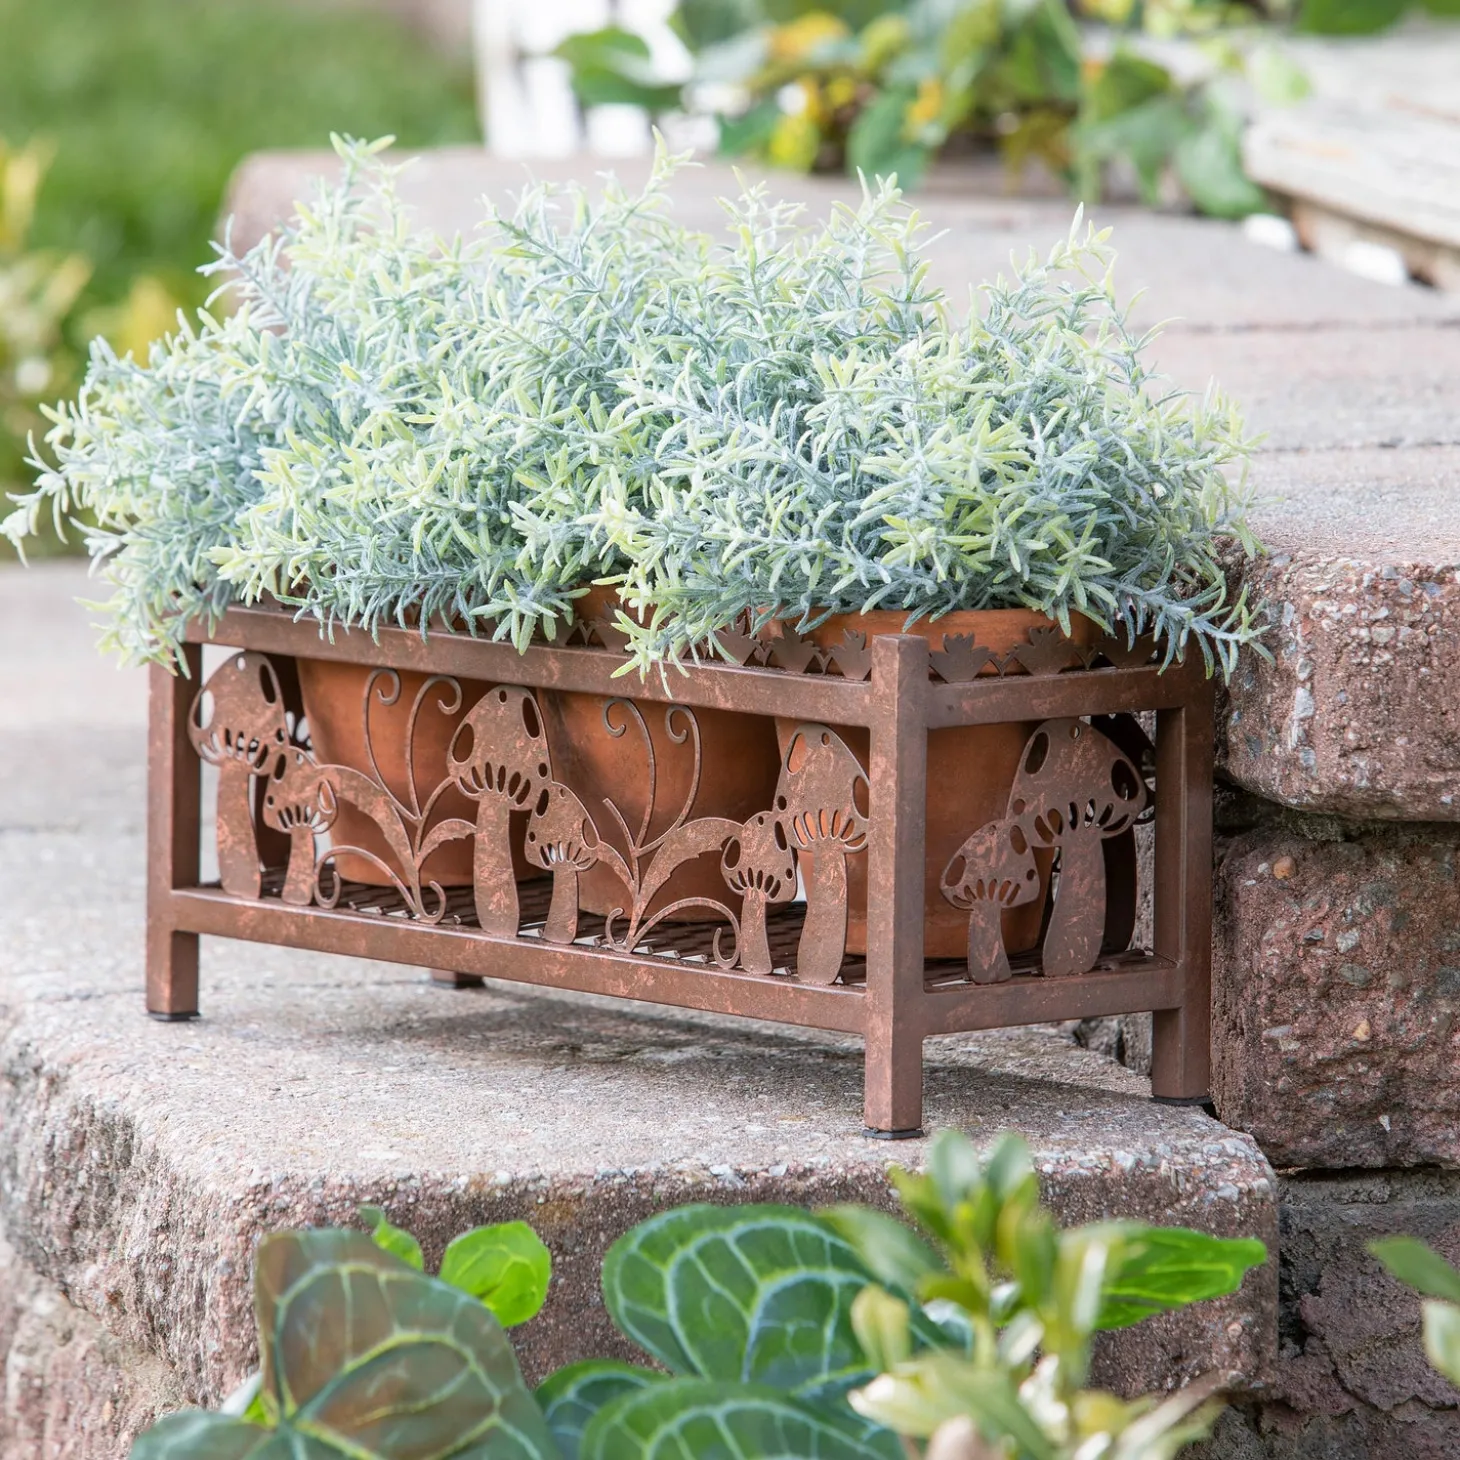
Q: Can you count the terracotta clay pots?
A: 3